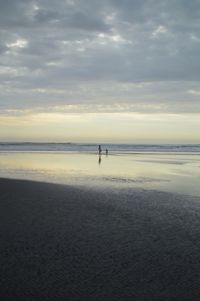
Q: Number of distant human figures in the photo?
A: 2